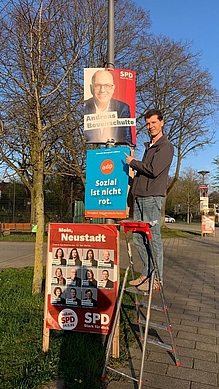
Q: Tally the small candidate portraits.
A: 11